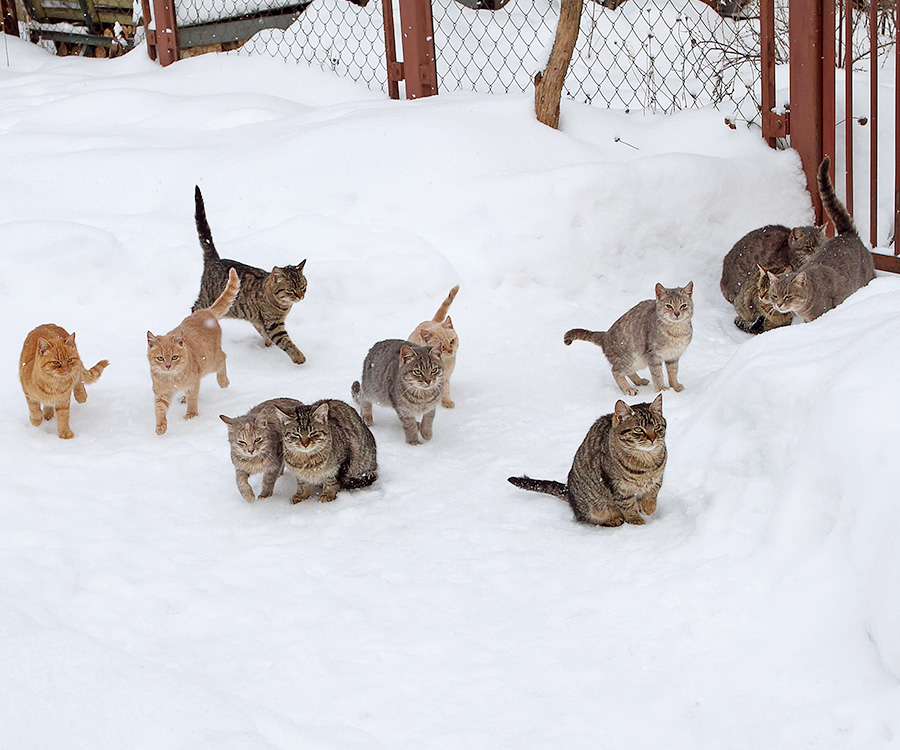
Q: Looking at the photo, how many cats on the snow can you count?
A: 12